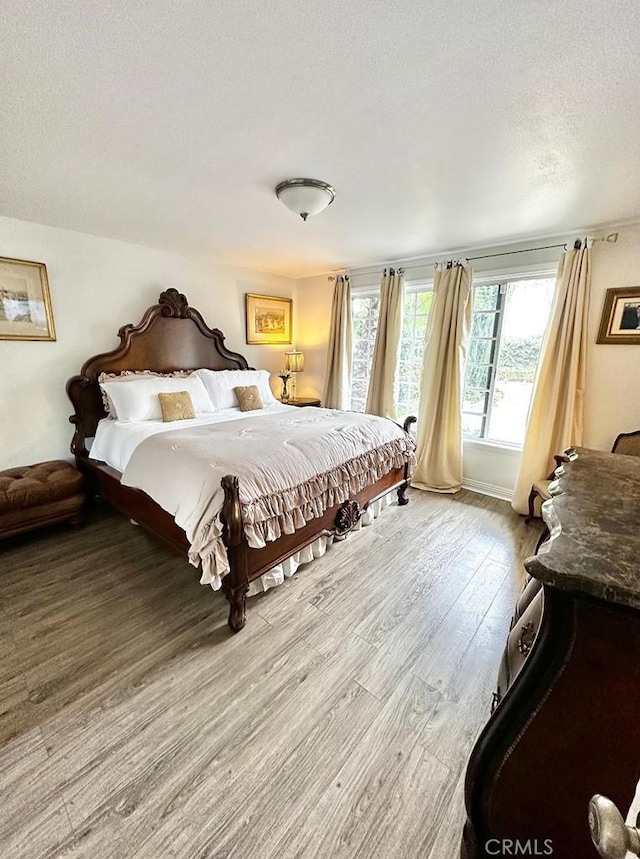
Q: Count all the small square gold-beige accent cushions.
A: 2